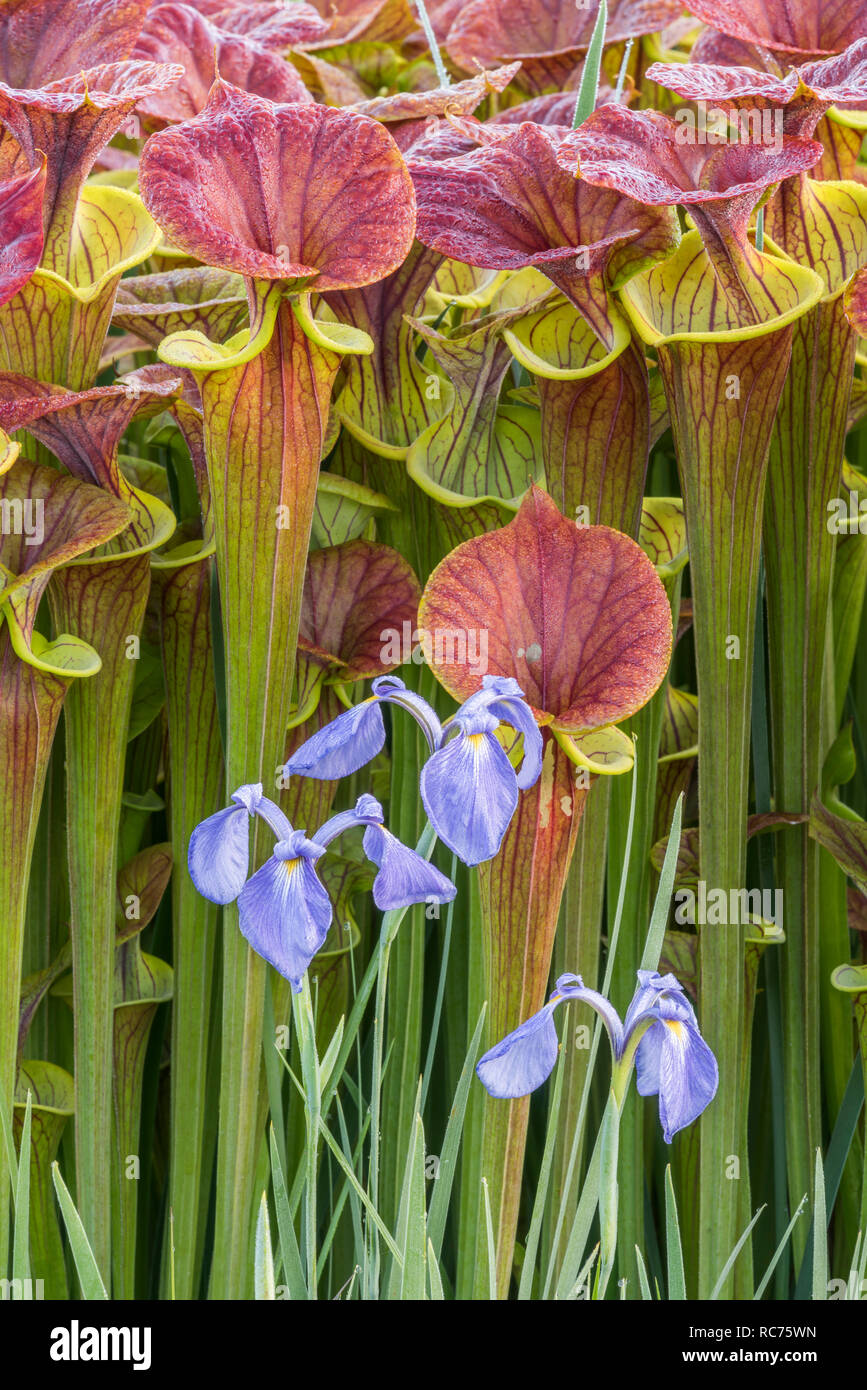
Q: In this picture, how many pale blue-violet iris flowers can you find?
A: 3